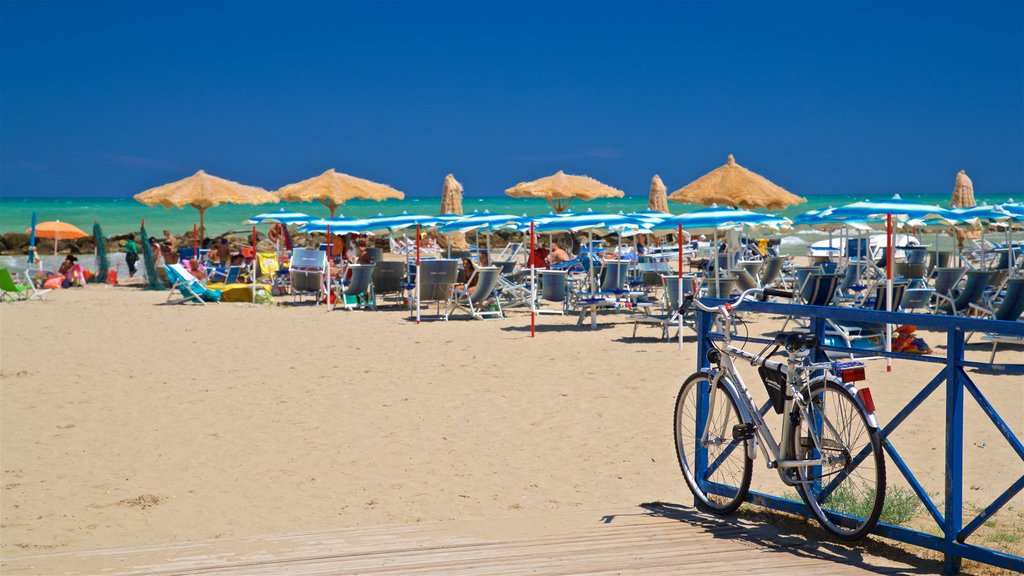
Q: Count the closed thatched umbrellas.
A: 3